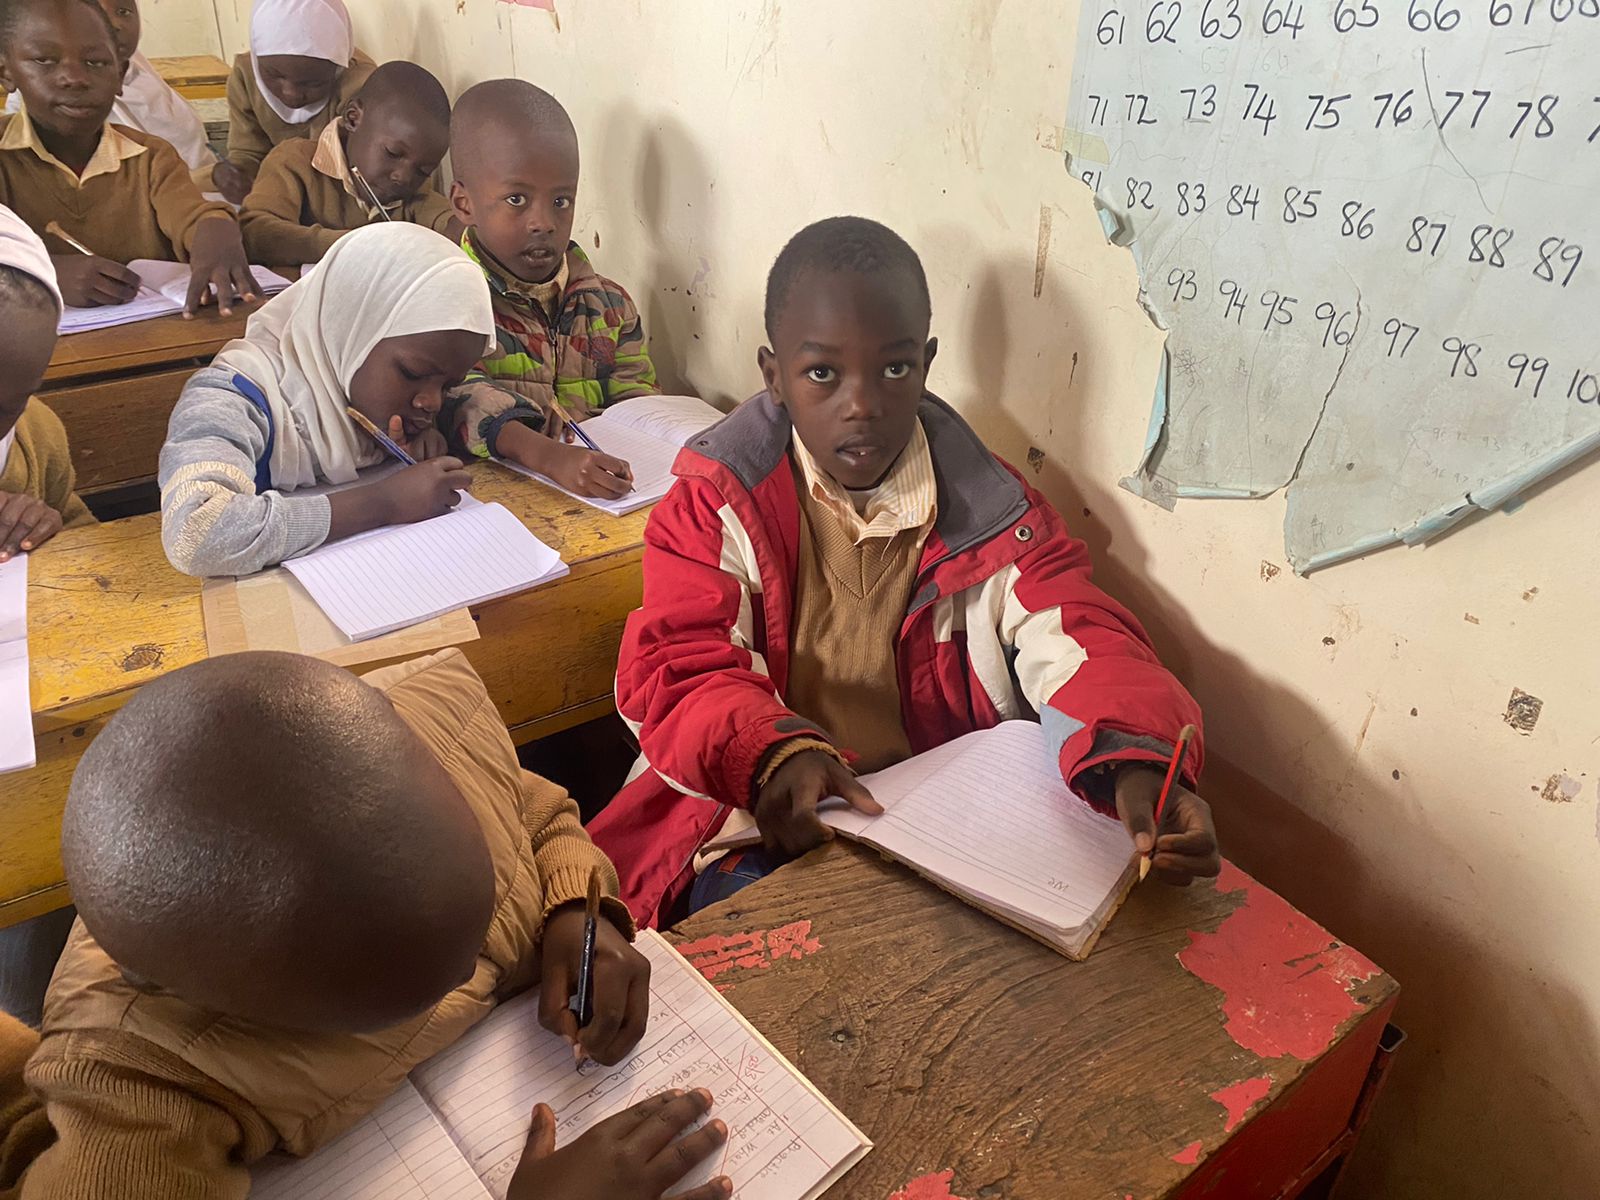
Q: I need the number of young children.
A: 9